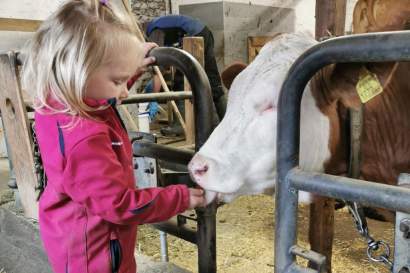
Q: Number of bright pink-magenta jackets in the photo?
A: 1